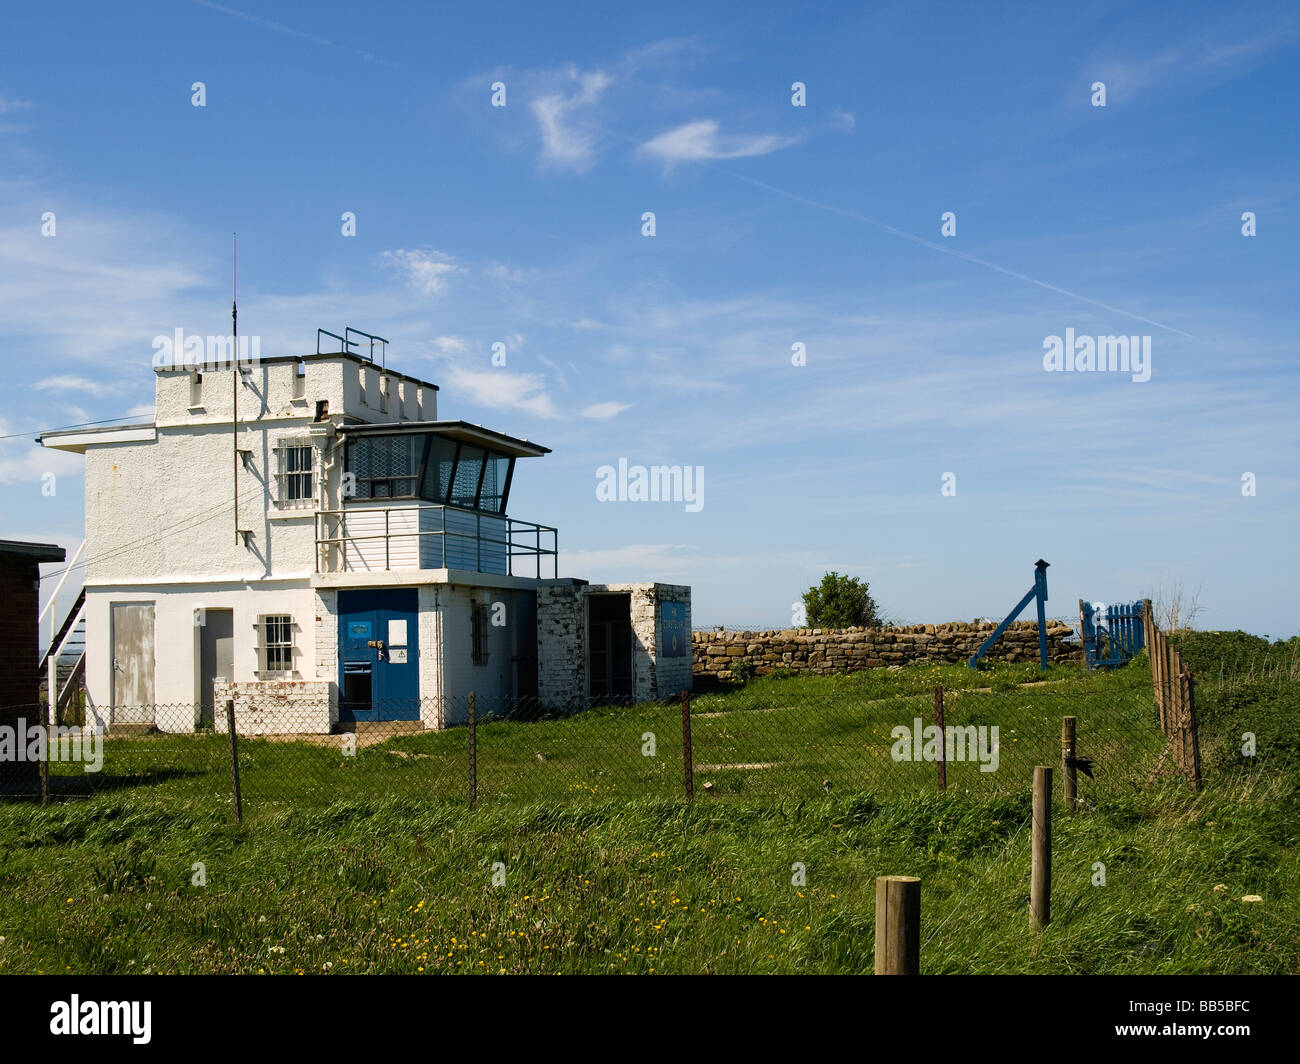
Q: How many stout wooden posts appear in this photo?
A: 3